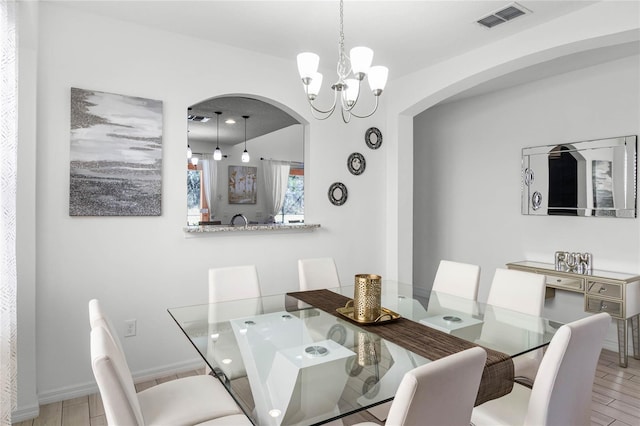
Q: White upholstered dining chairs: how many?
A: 8